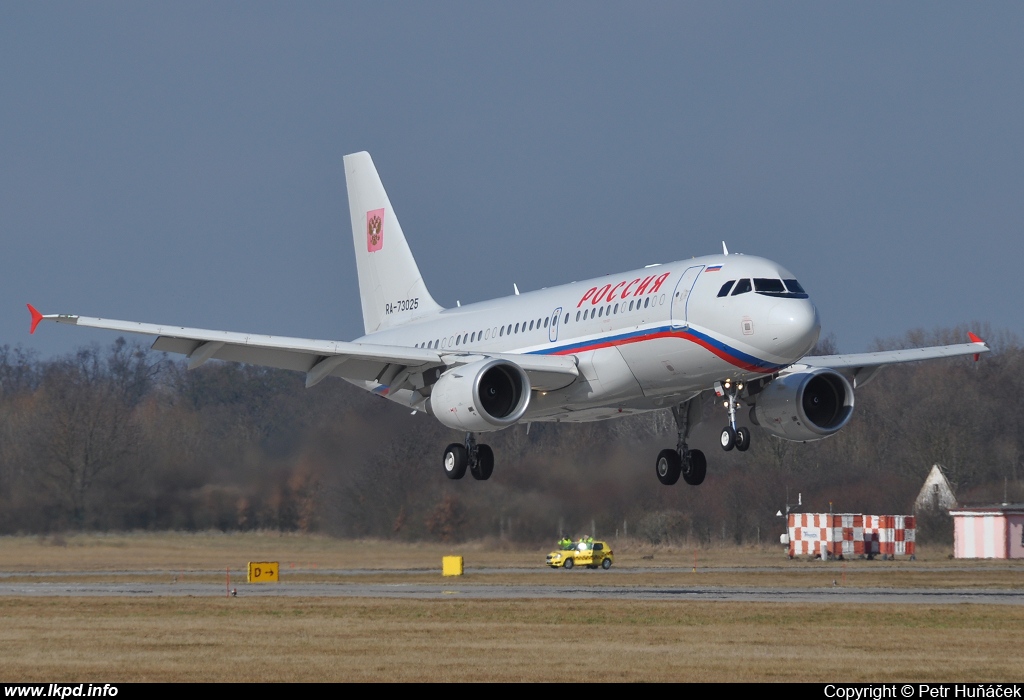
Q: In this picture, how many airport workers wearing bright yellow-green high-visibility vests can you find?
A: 2